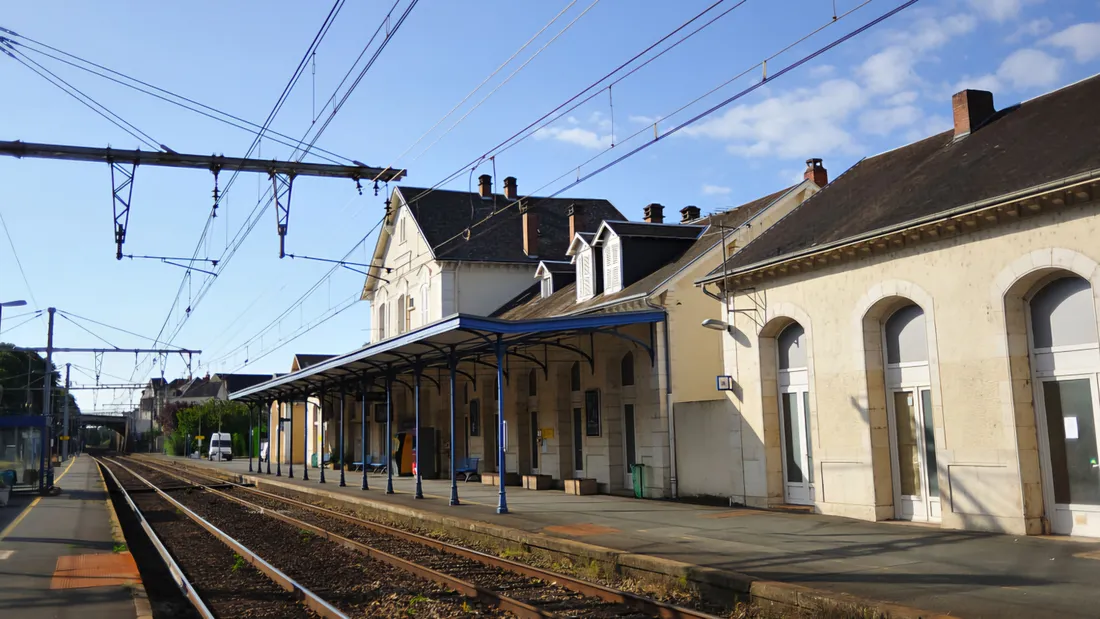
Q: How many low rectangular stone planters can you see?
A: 3